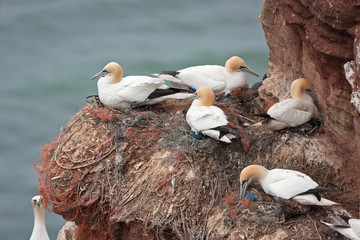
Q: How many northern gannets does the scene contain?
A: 7